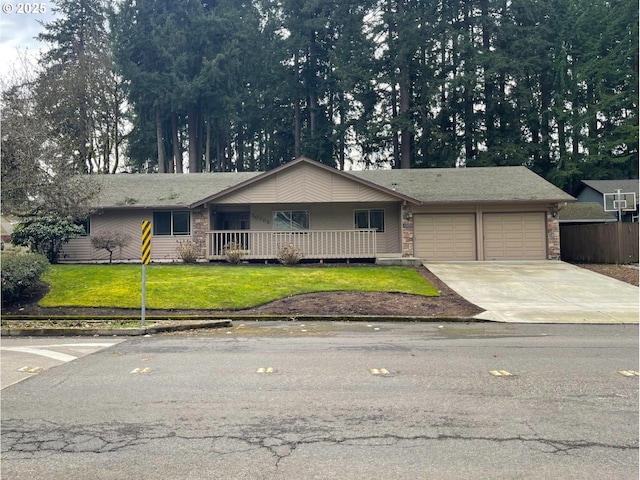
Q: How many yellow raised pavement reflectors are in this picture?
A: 12